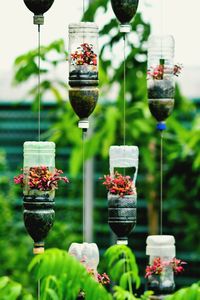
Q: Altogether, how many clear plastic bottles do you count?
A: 8